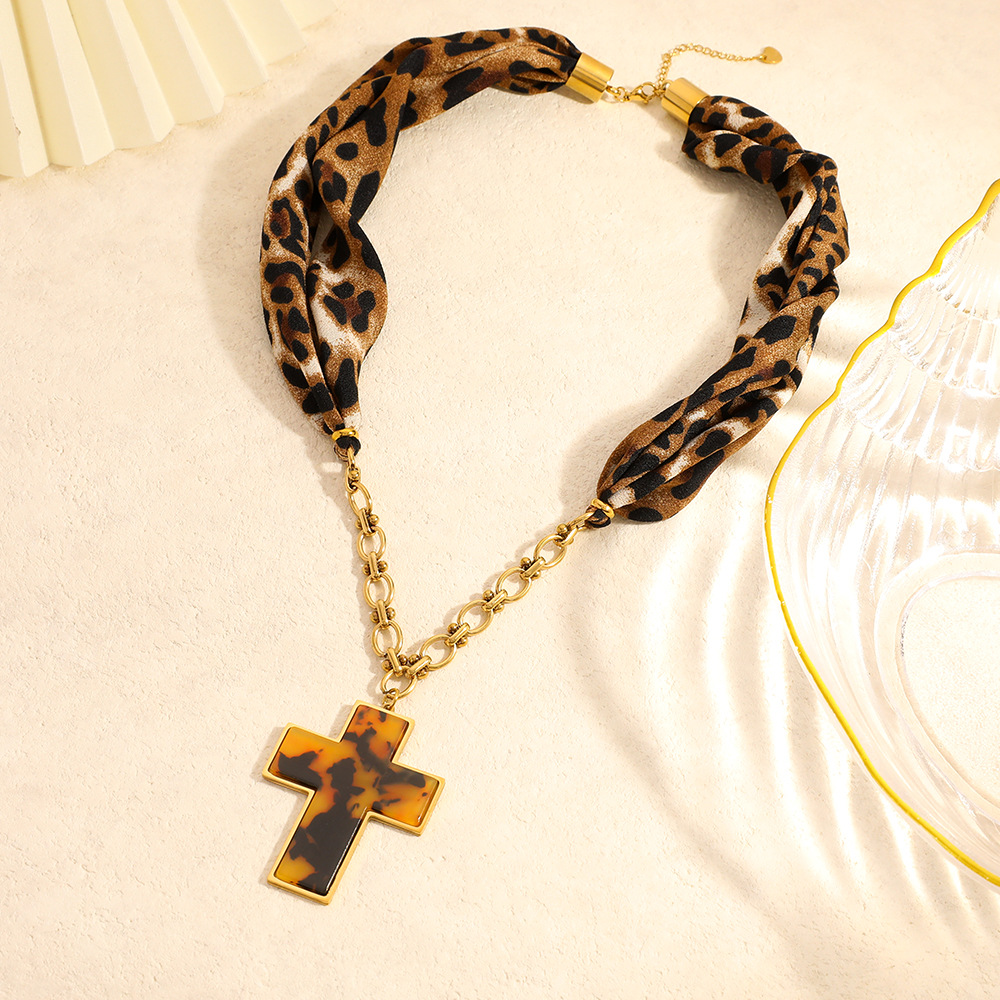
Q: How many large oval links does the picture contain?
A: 9